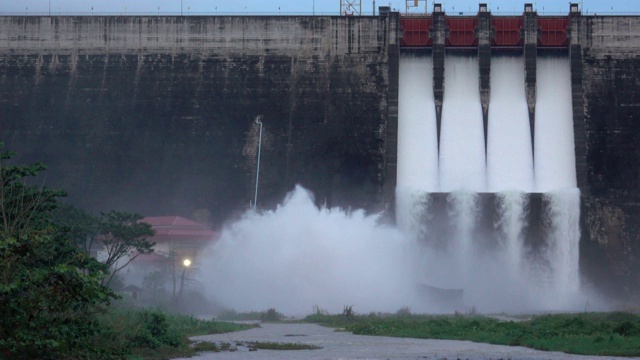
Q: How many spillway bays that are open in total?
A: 4